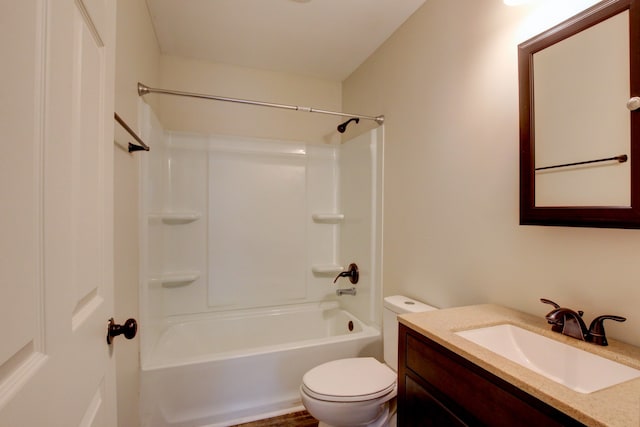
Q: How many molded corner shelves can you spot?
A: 4